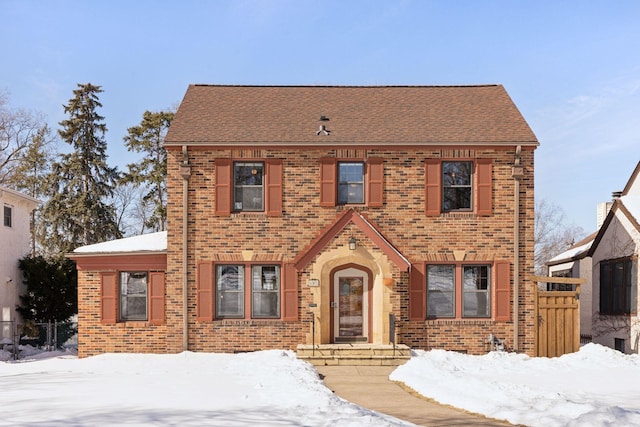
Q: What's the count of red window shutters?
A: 12